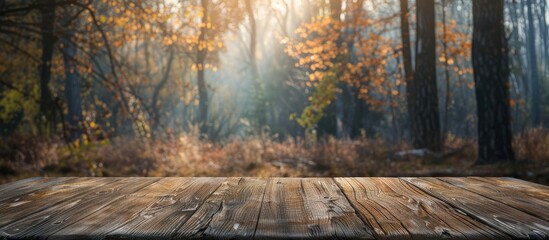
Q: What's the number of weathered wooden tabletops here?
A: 1